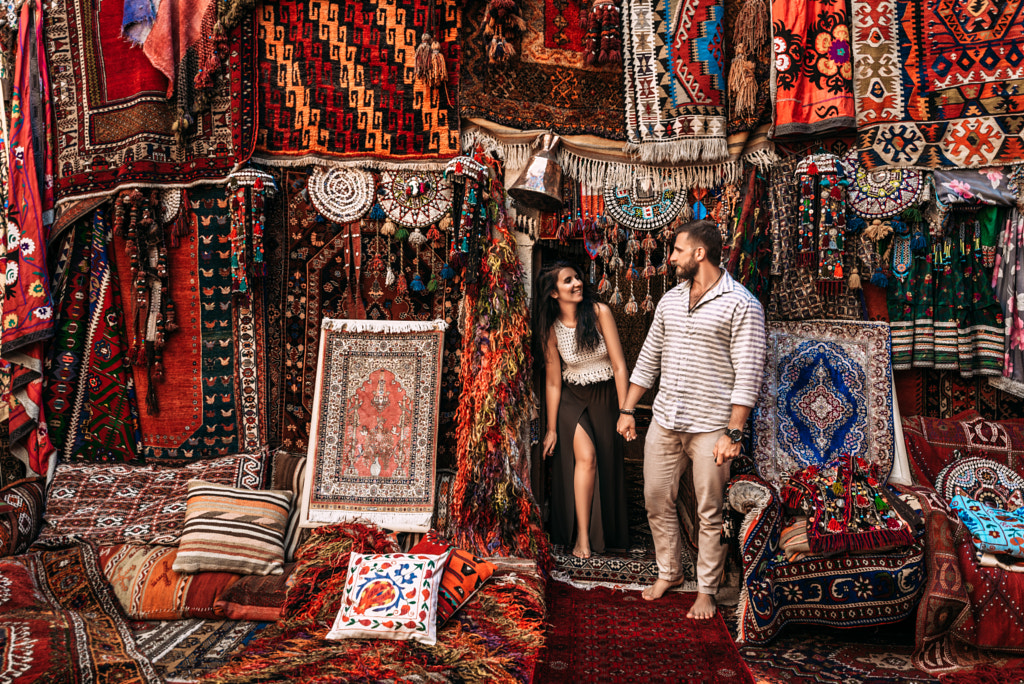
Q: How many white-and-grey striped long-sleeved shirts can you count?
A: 1